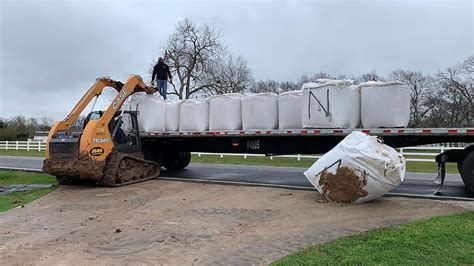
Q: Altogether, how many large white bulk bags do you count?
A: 9